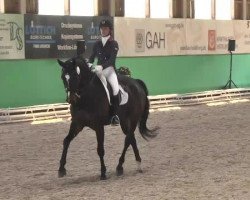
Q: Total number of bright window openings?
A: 6